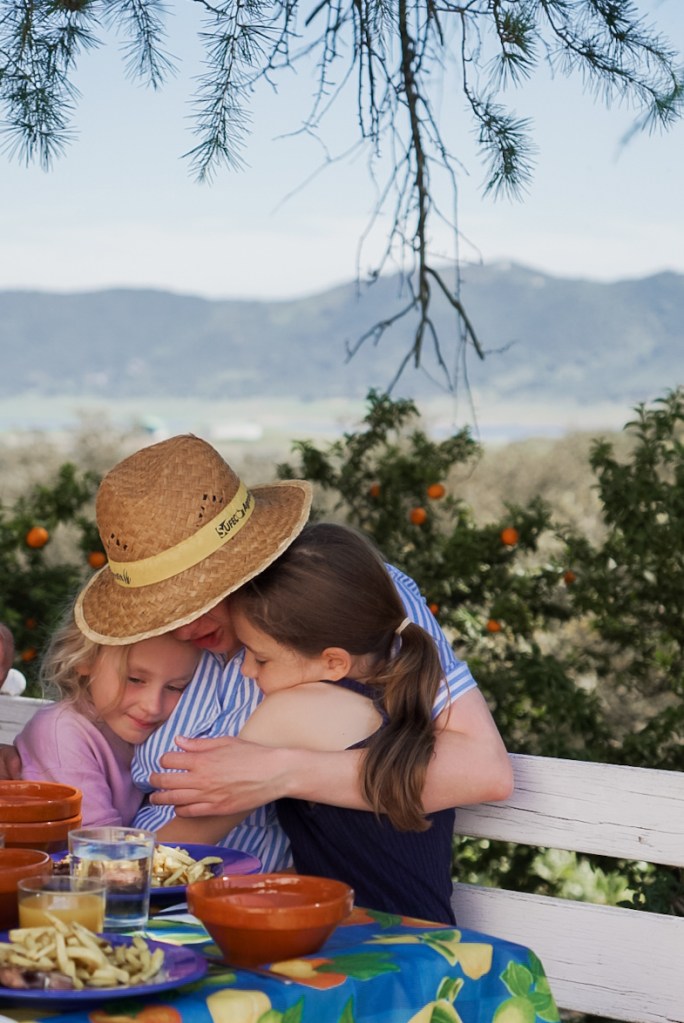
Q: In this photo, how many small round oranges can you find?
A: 11